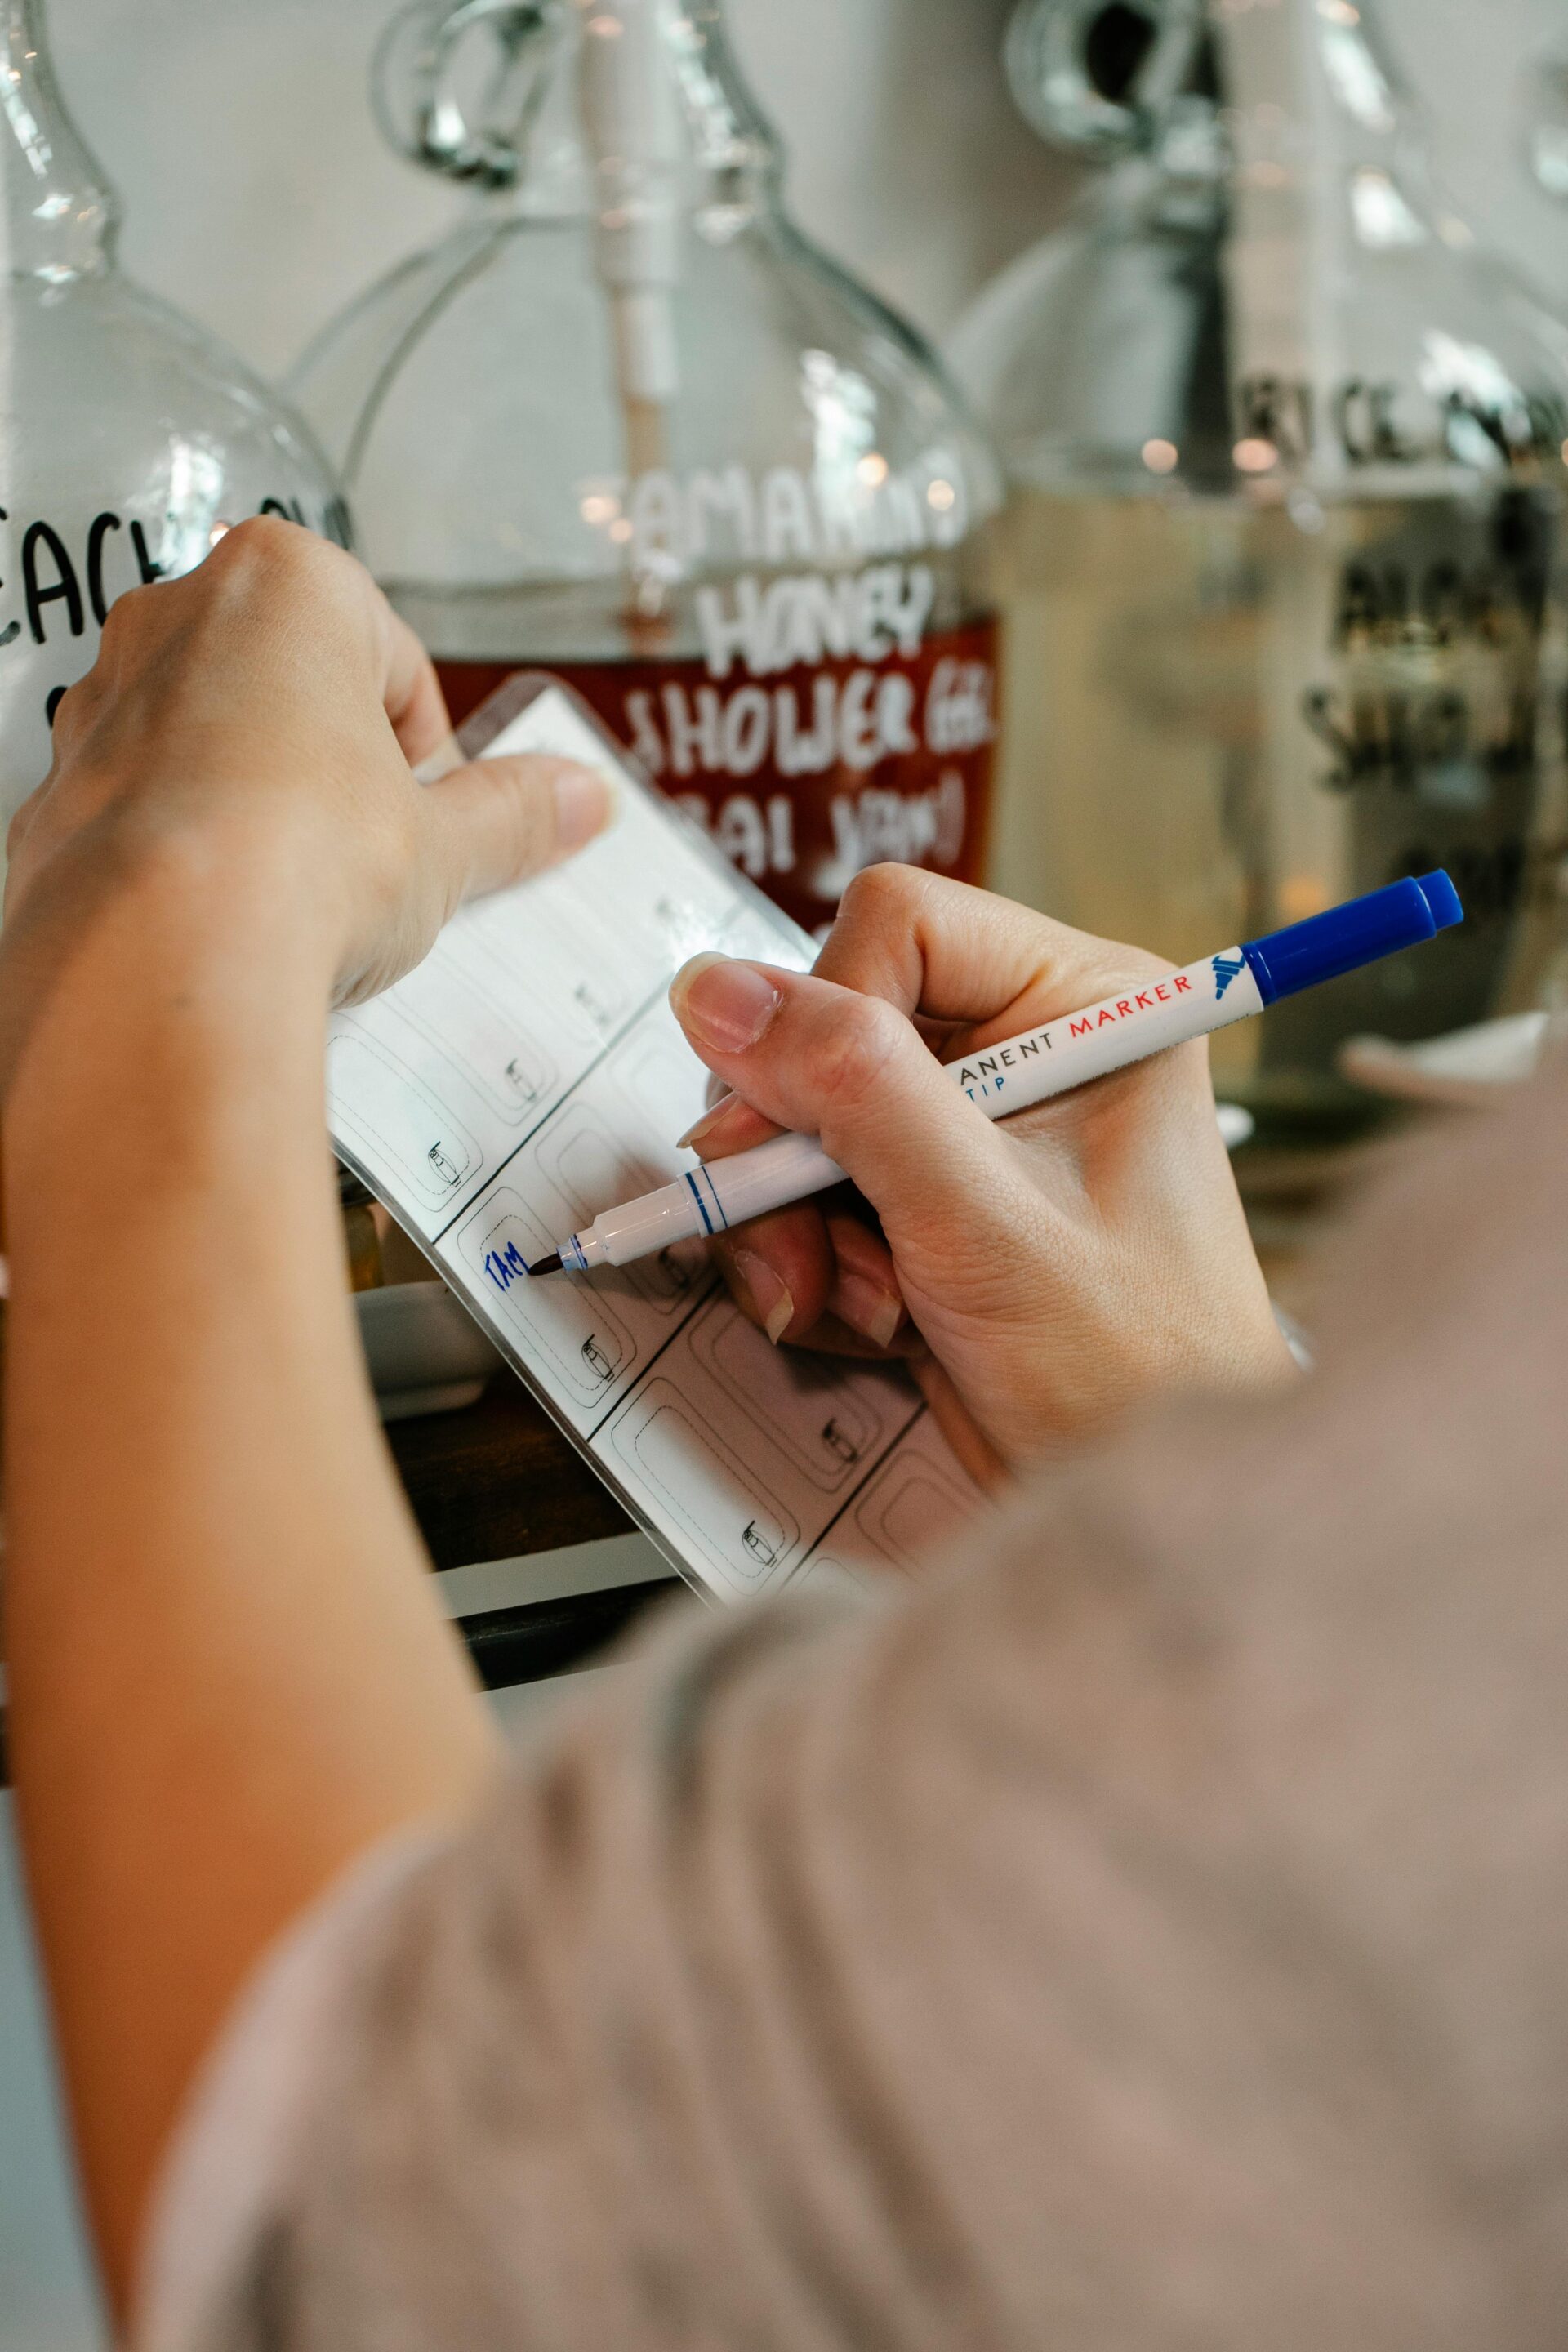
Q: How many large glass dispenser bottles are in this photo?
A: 3